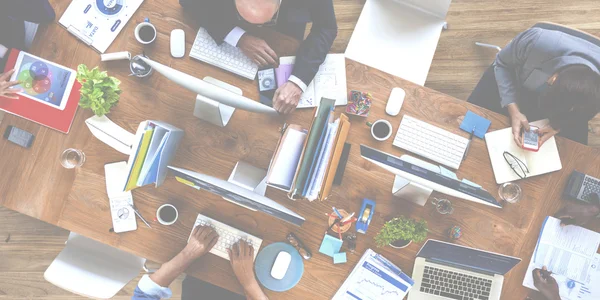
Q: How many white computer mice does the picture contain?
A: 3